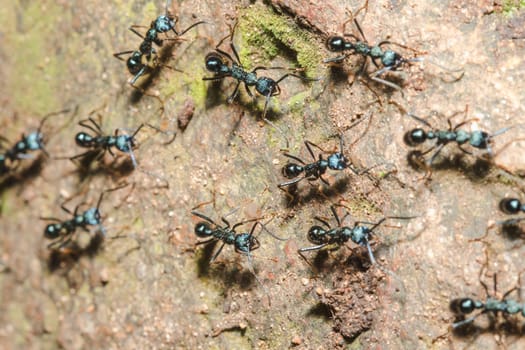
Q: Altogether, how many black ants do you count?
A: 12